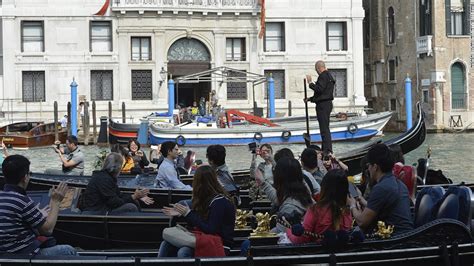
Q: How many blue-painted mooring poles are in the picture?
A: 4